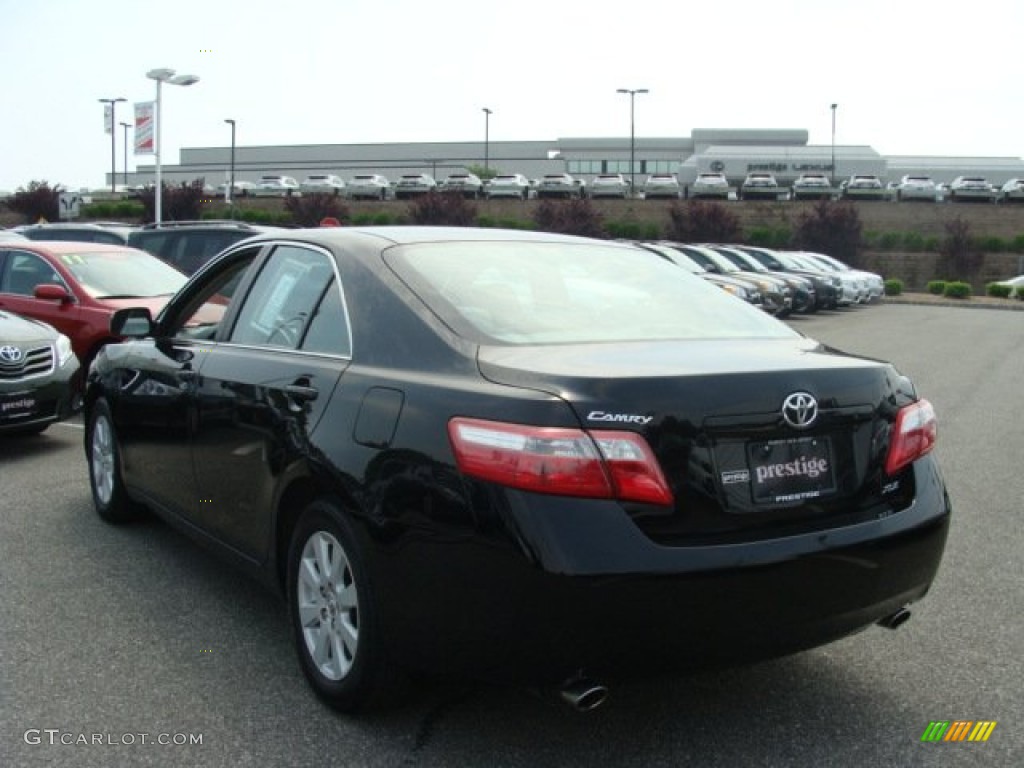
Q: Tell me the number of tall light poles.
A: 7